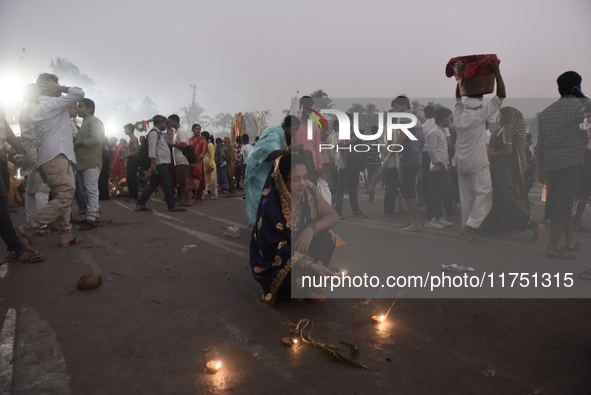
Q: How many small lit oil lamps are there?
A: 4